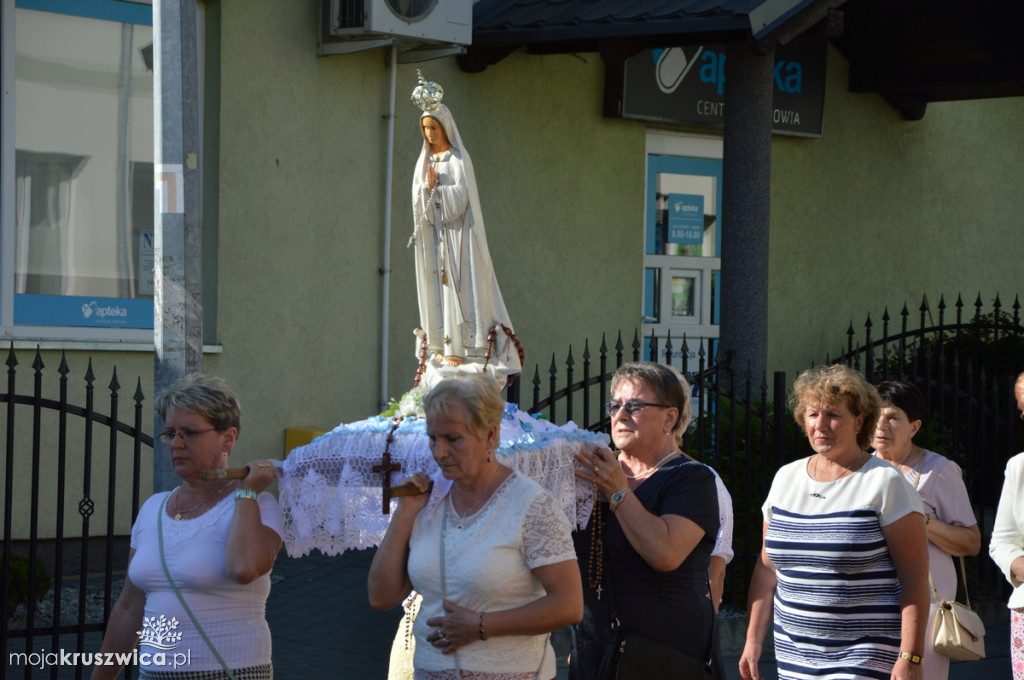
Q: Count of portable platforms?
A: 1